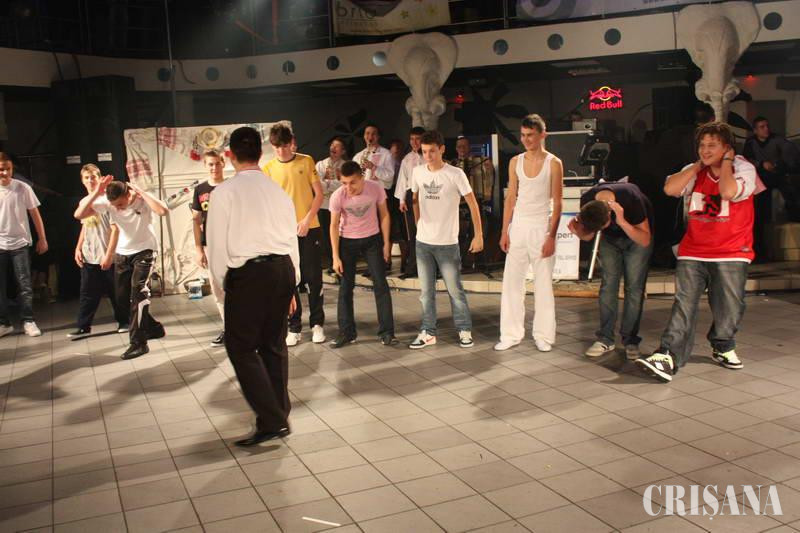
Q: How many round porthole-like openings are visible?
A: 10